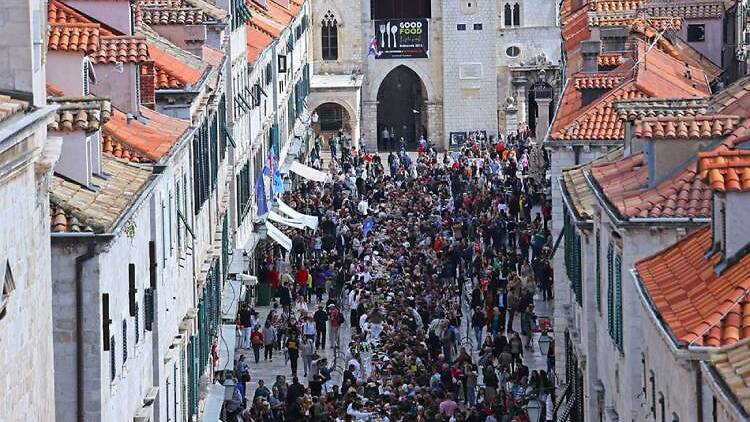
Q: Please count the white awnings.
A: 4